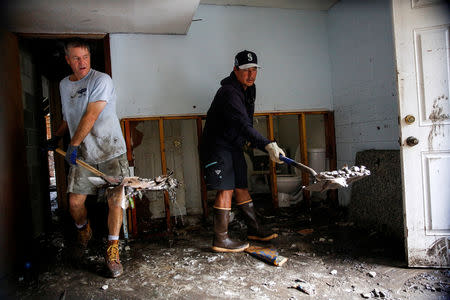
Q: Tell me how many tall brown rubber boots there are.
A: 2